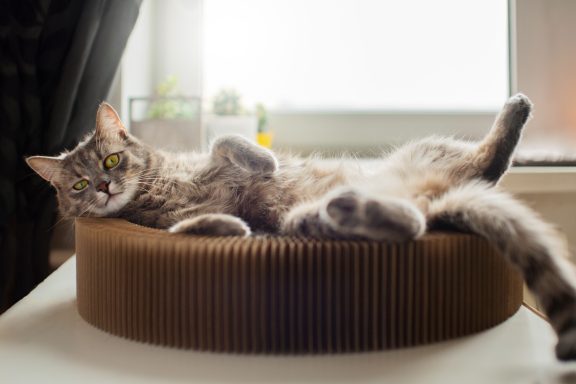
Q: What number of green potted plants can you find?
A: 3